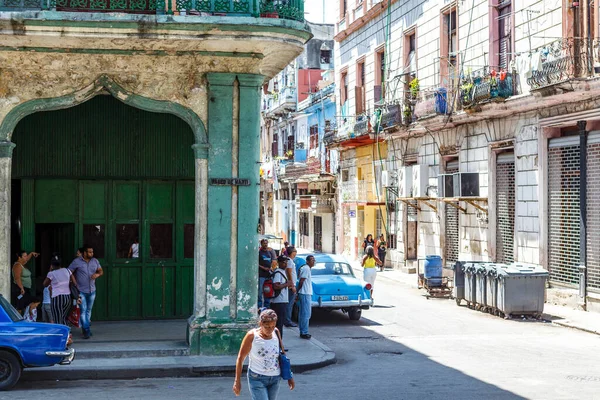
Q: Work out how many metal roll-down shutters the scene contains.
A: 4